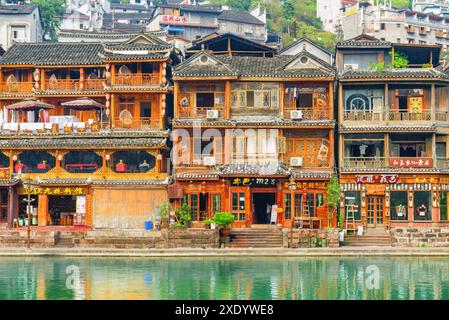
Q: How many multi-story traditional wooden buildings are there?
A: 3